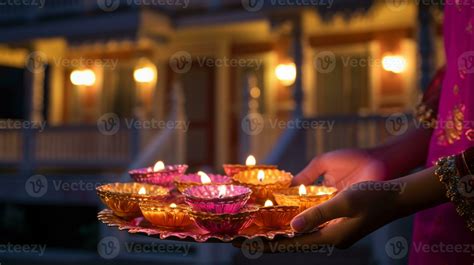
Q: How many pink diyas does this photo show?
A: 3